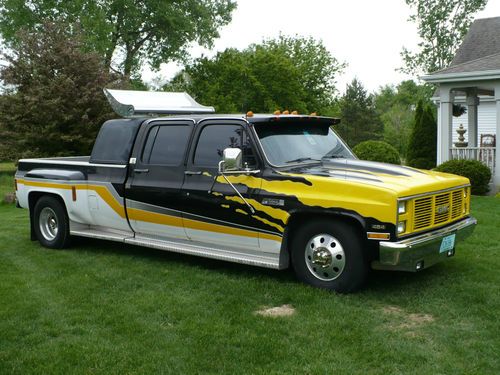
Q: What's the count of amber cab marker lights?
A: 5